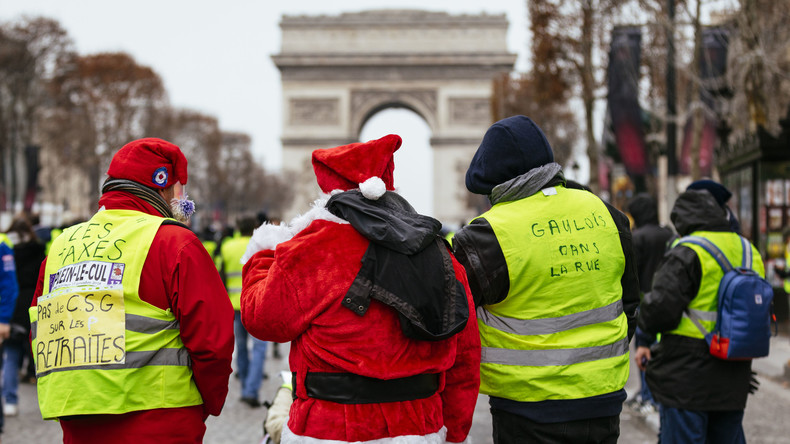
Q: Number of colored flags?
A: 2